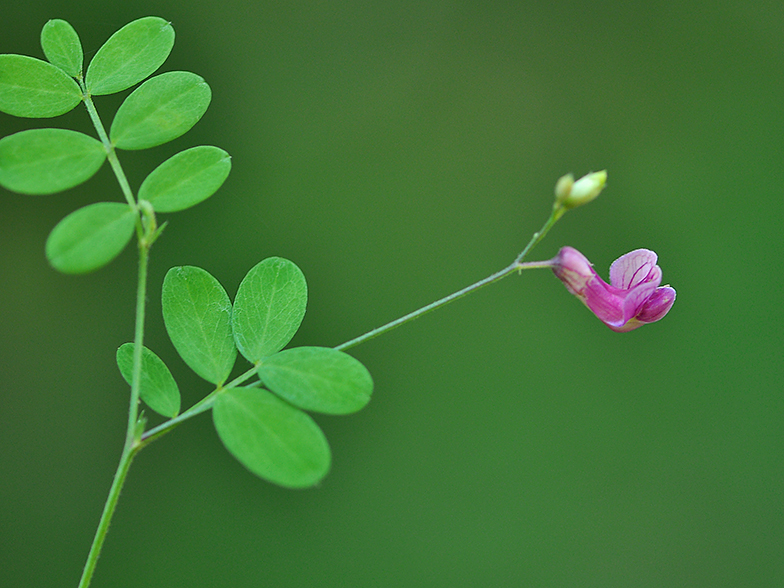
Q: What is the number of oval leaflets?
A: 12